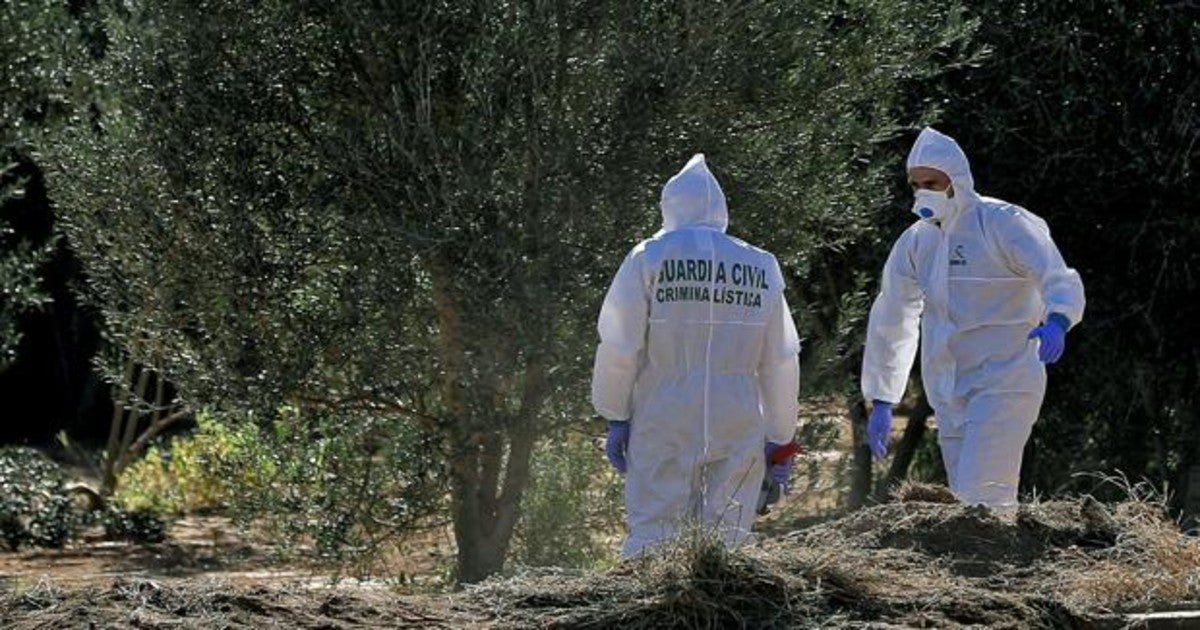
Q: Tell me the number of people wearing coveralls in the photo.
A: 2